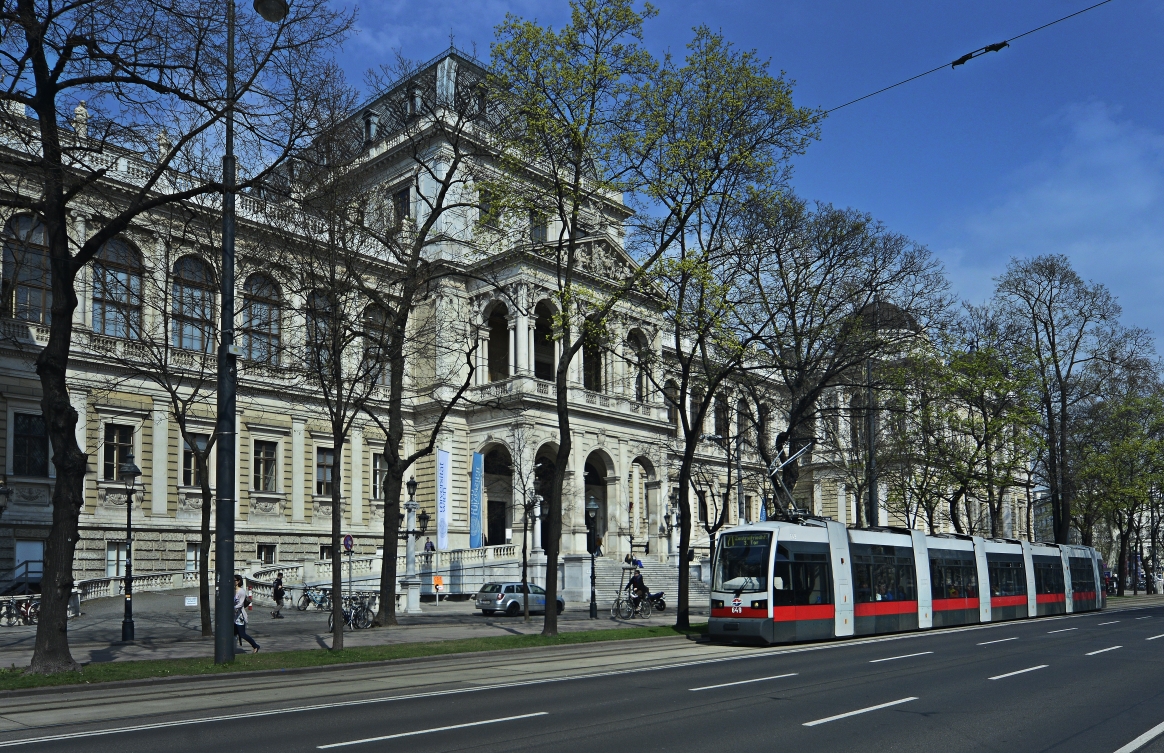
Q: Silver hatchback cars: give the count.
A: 1